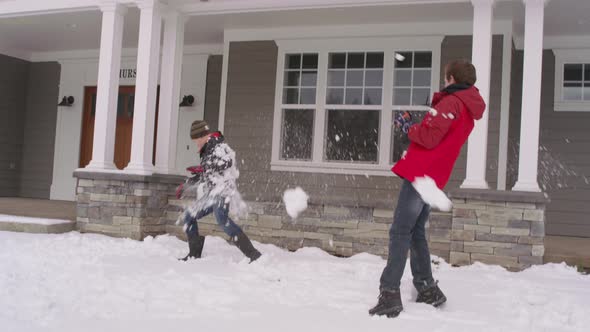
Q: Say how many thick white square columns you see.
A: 5